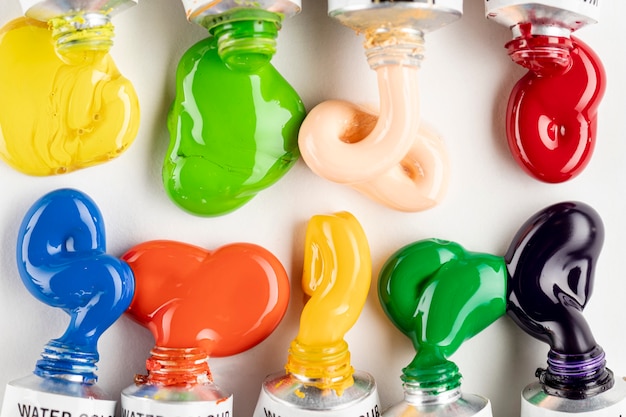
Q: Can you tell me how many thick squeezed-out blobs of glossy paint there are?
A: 9